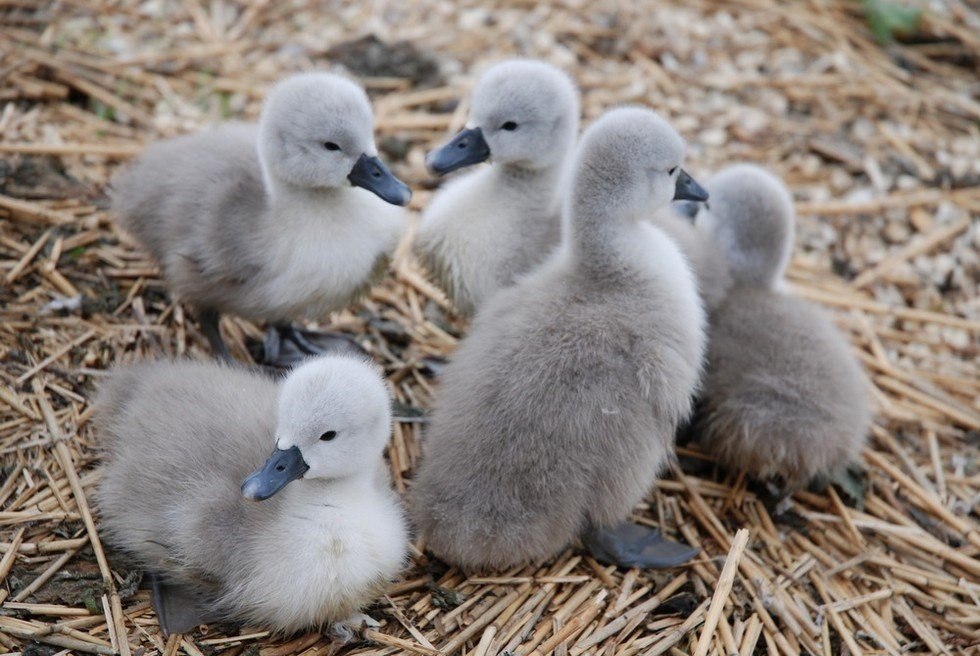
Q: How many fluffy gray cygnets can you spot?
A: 5